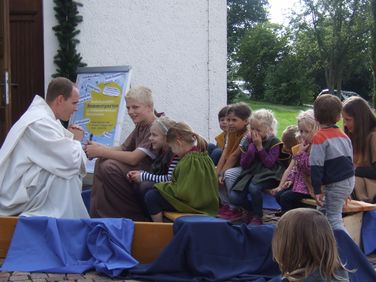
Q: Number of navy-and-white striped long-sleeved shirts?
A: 1